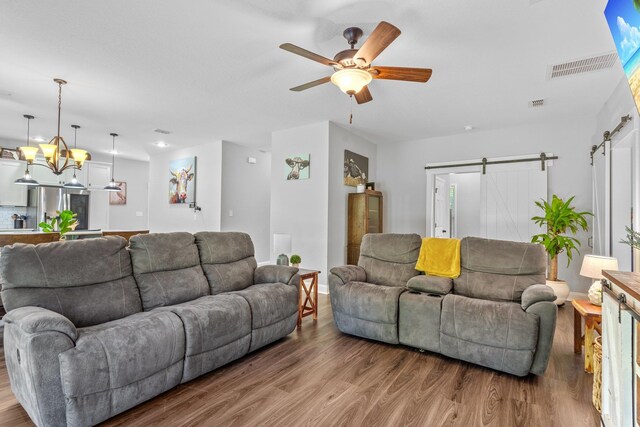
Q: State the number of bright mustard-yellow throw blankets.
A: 1